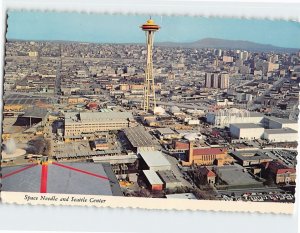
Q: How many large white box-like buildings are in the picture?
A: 4